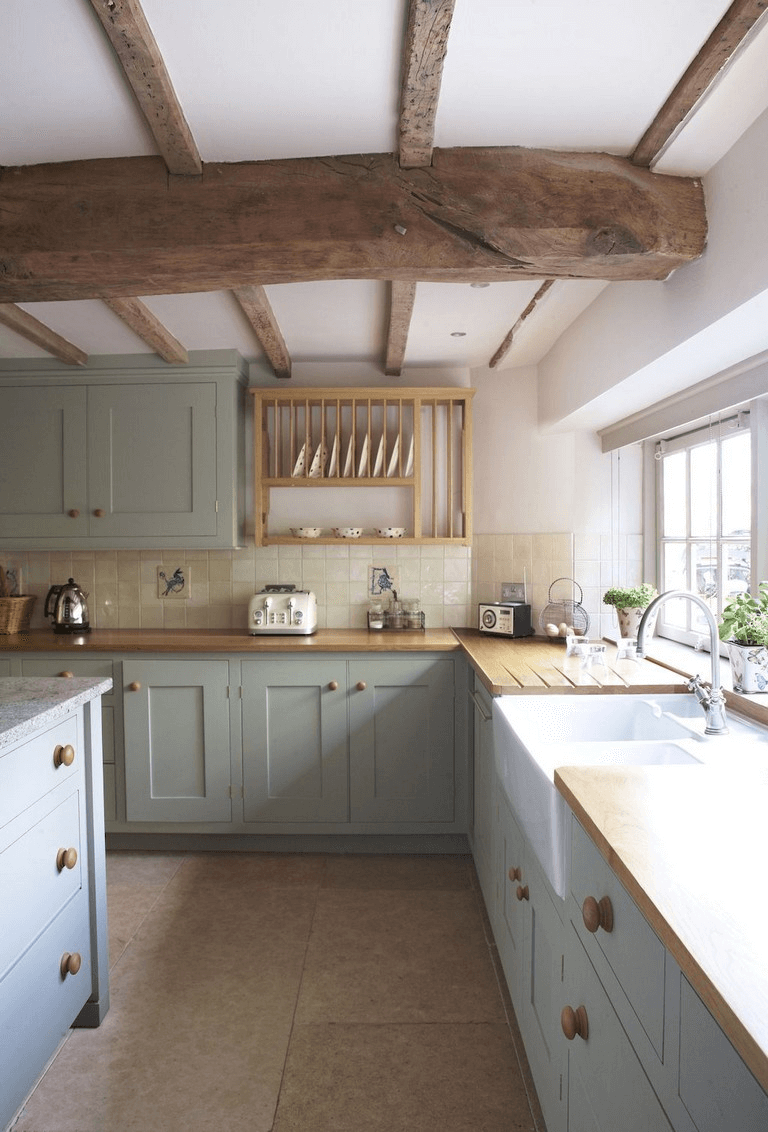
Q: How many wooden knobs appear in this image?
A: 13